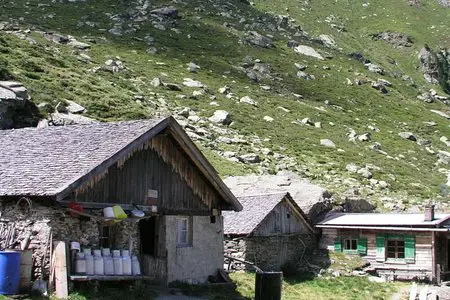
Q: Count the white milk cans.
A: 7